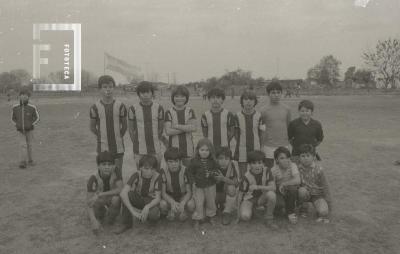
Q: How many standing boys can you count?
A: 8